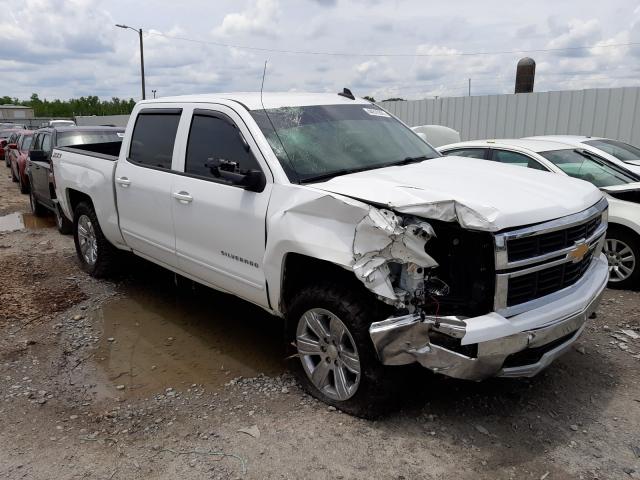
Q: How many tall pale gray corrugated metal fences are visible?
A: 1